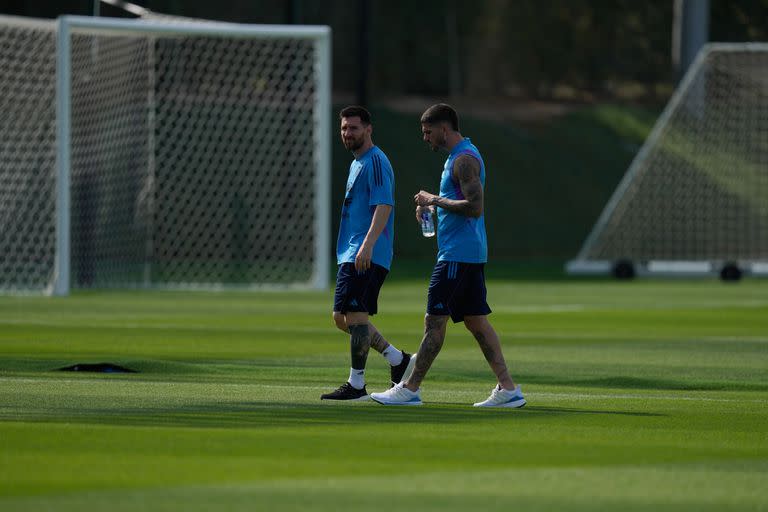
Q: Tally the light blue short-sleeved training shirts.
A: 1